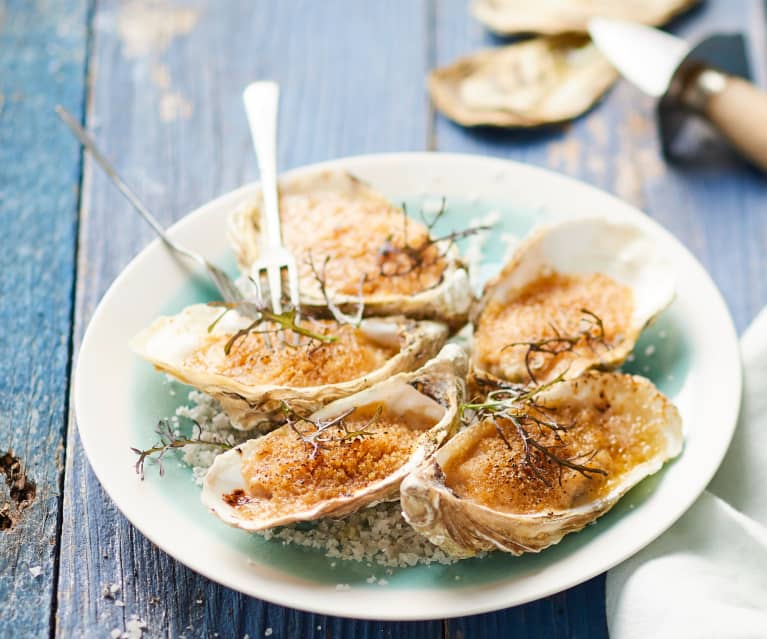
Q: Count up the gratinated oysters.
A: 5